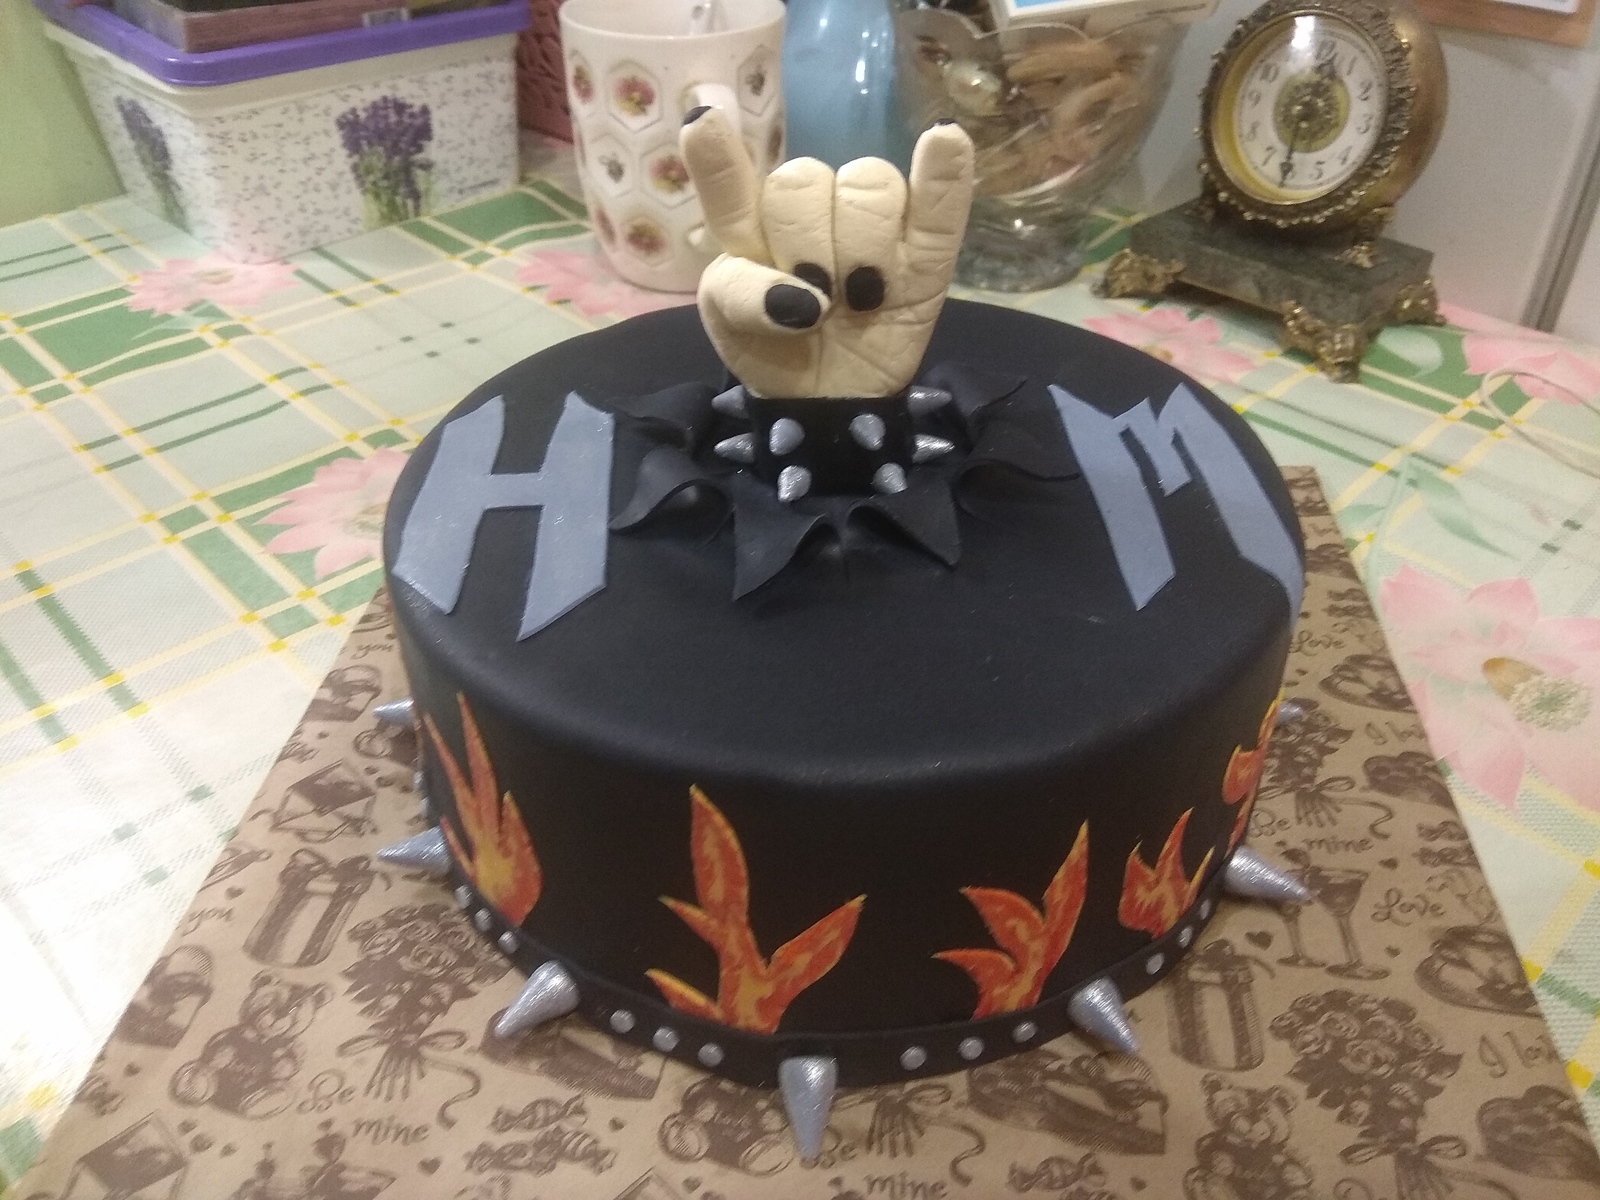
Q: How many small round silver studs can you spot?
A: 12